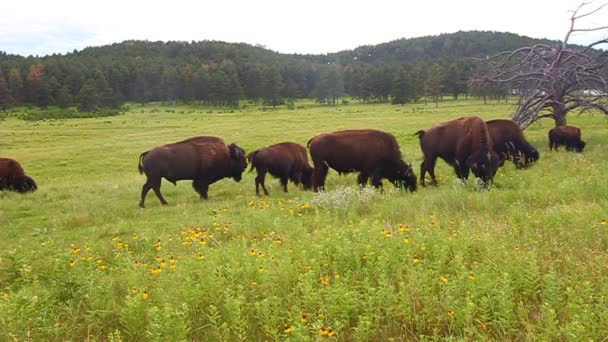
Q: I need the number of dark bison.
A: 7